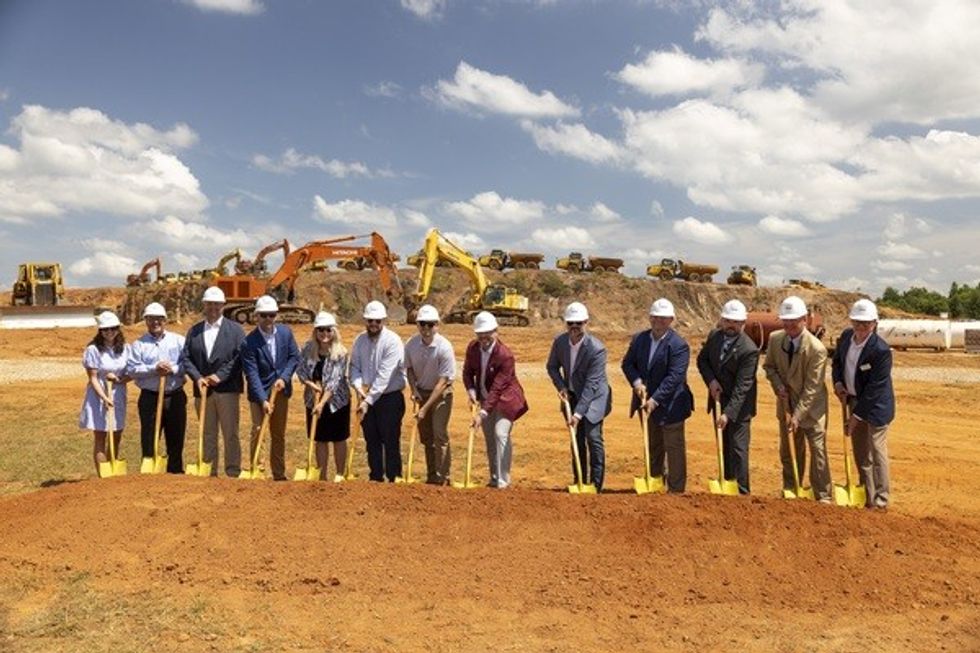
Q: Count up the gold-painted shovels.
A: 13